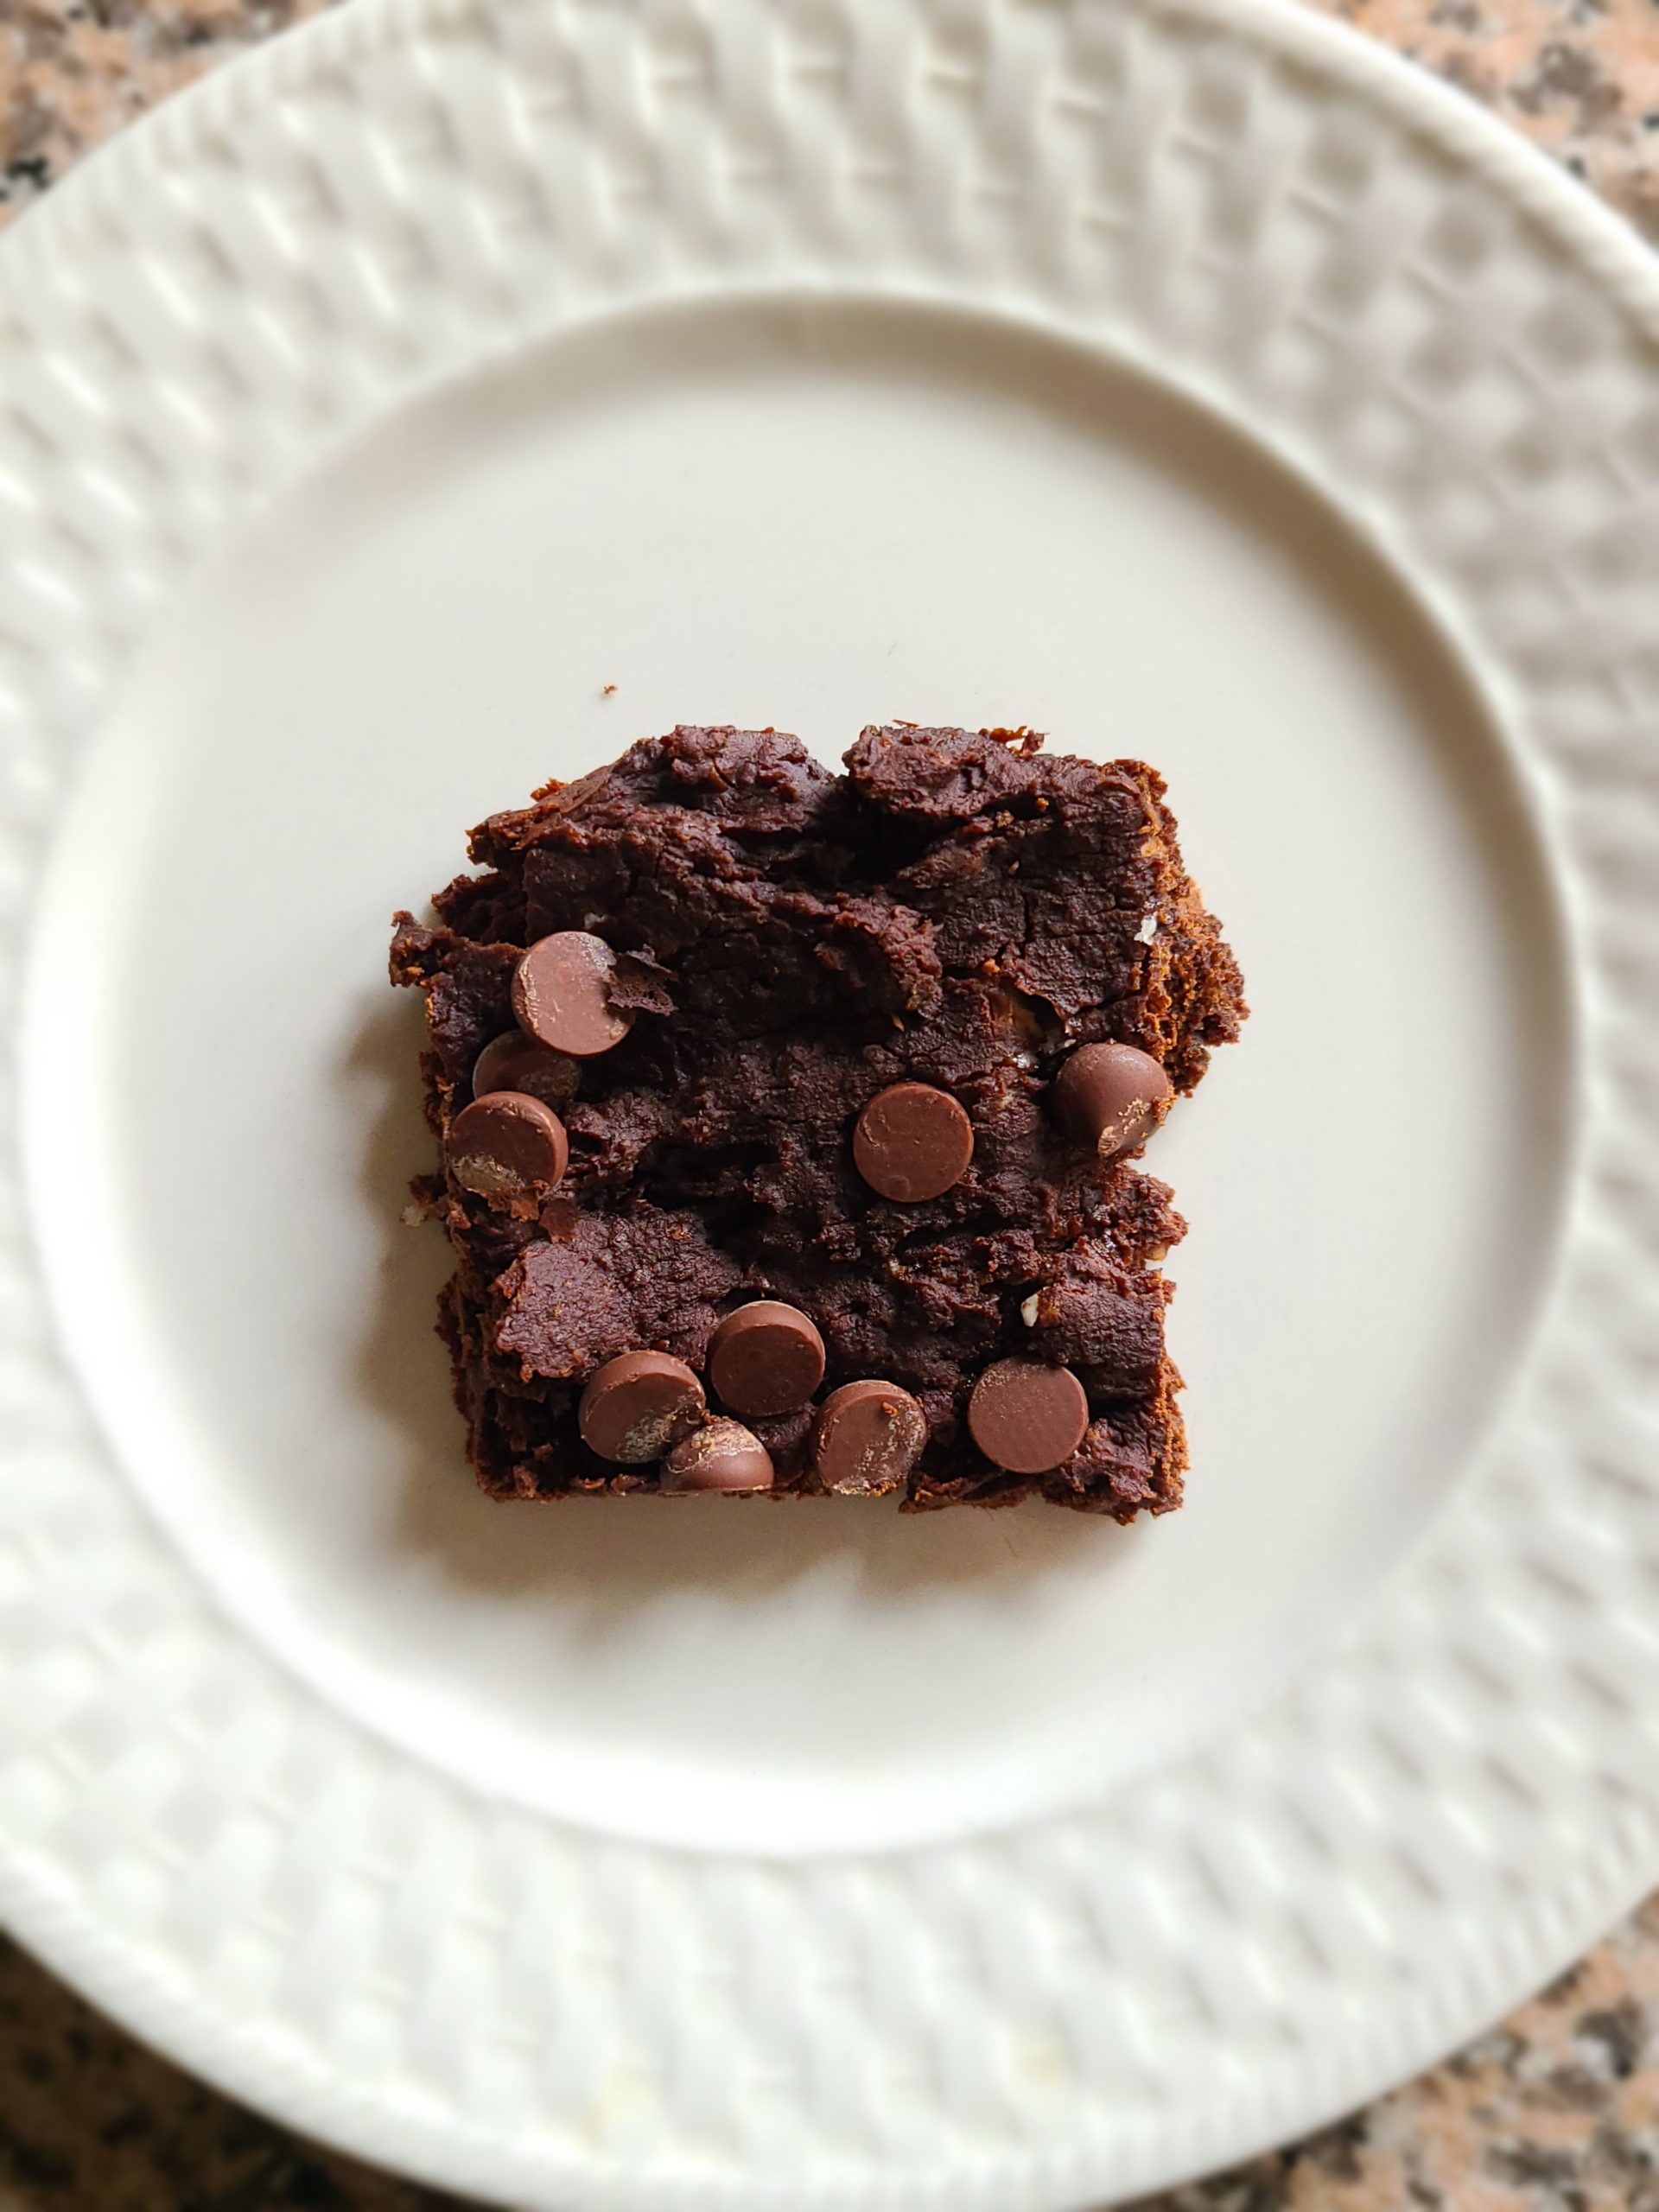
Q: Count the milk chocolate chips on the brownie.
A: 10